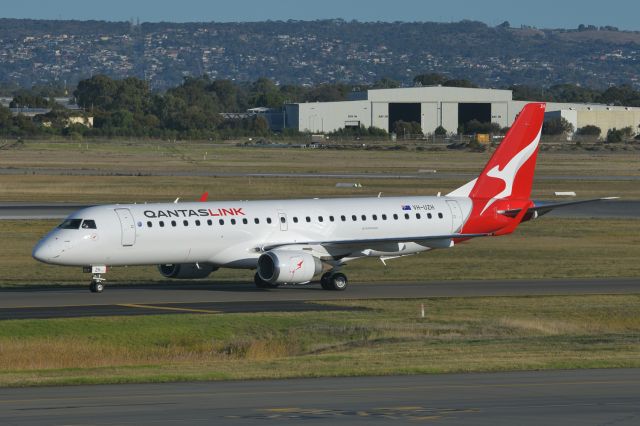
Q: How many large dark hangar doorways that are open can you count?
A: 2